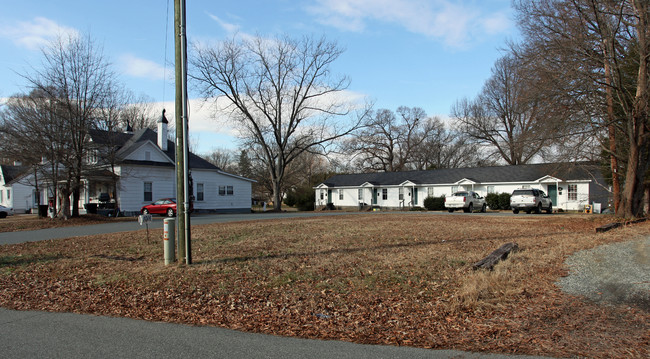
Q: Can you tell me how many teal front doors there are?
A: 4